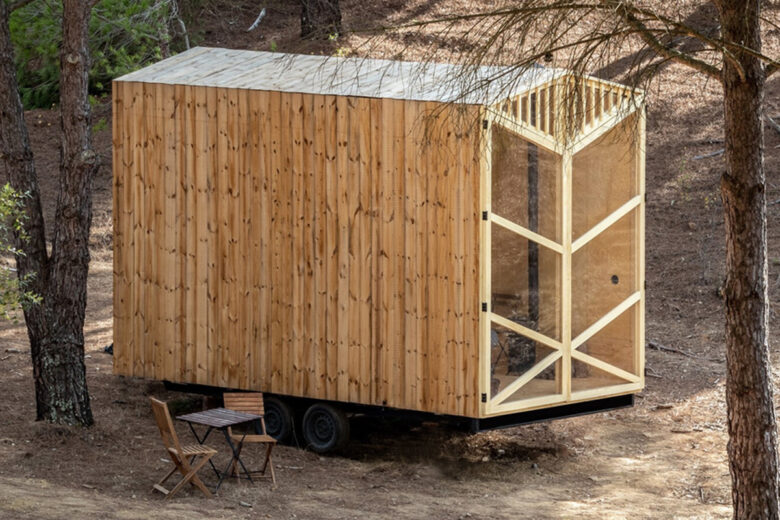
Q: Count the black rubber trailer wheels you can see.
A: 2